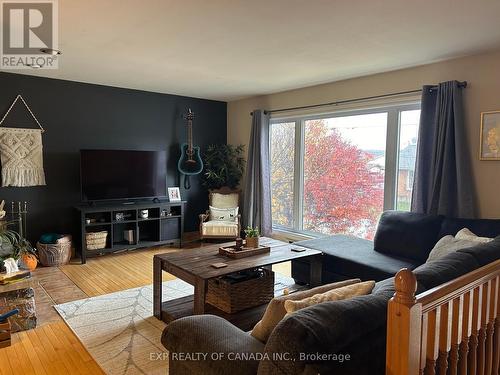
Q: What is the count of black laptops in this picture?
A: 0